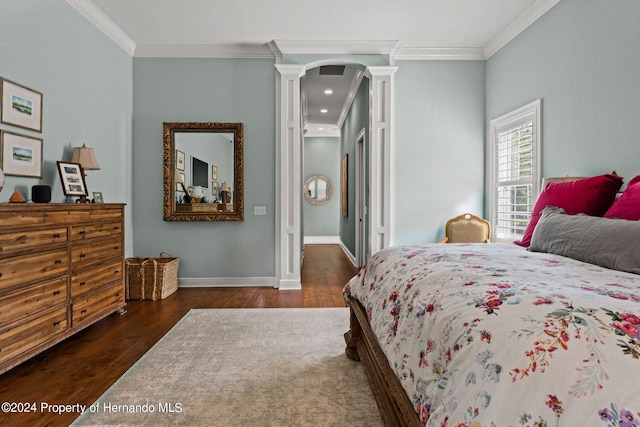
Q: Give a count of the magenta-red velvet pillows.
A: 2